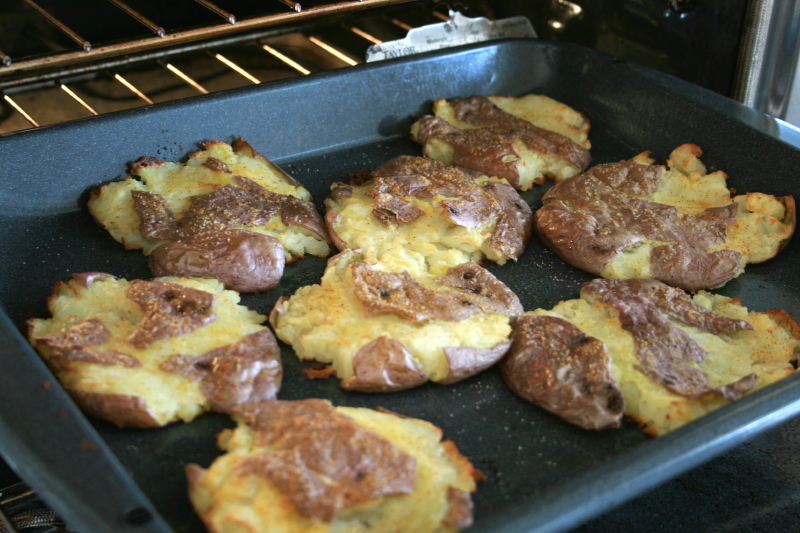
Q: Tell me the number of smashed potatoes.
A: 8